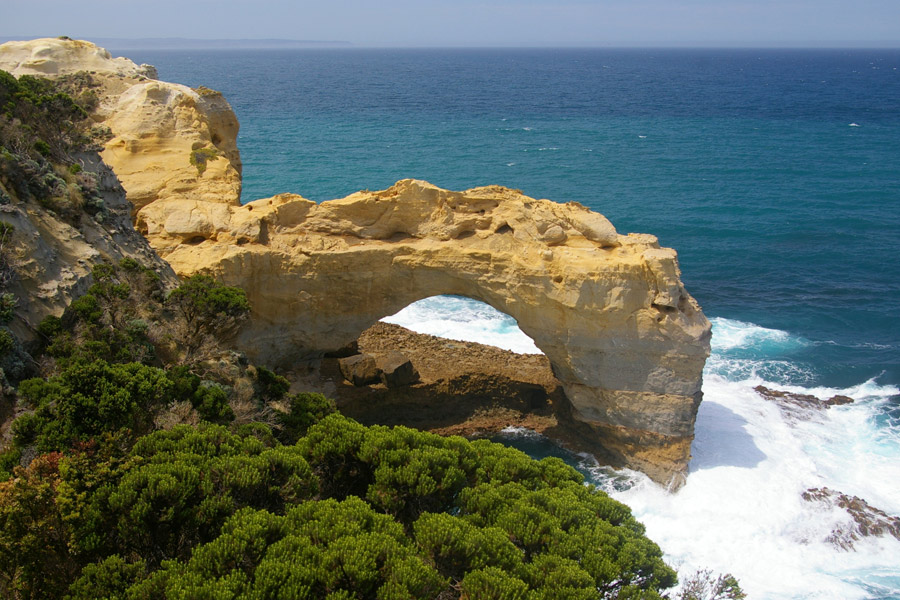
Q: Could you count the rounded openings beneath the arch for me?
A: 1